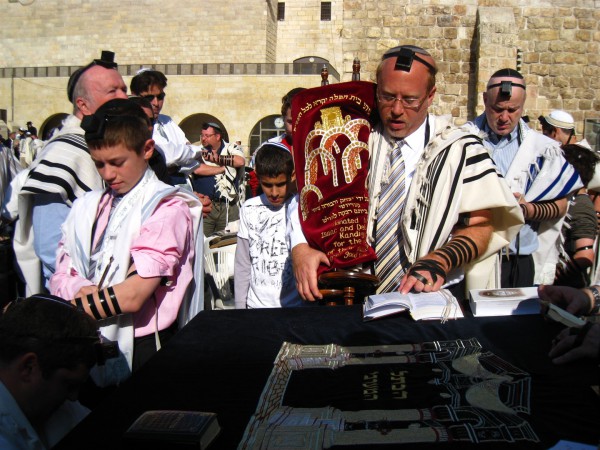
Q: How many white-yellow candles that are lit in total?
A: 0